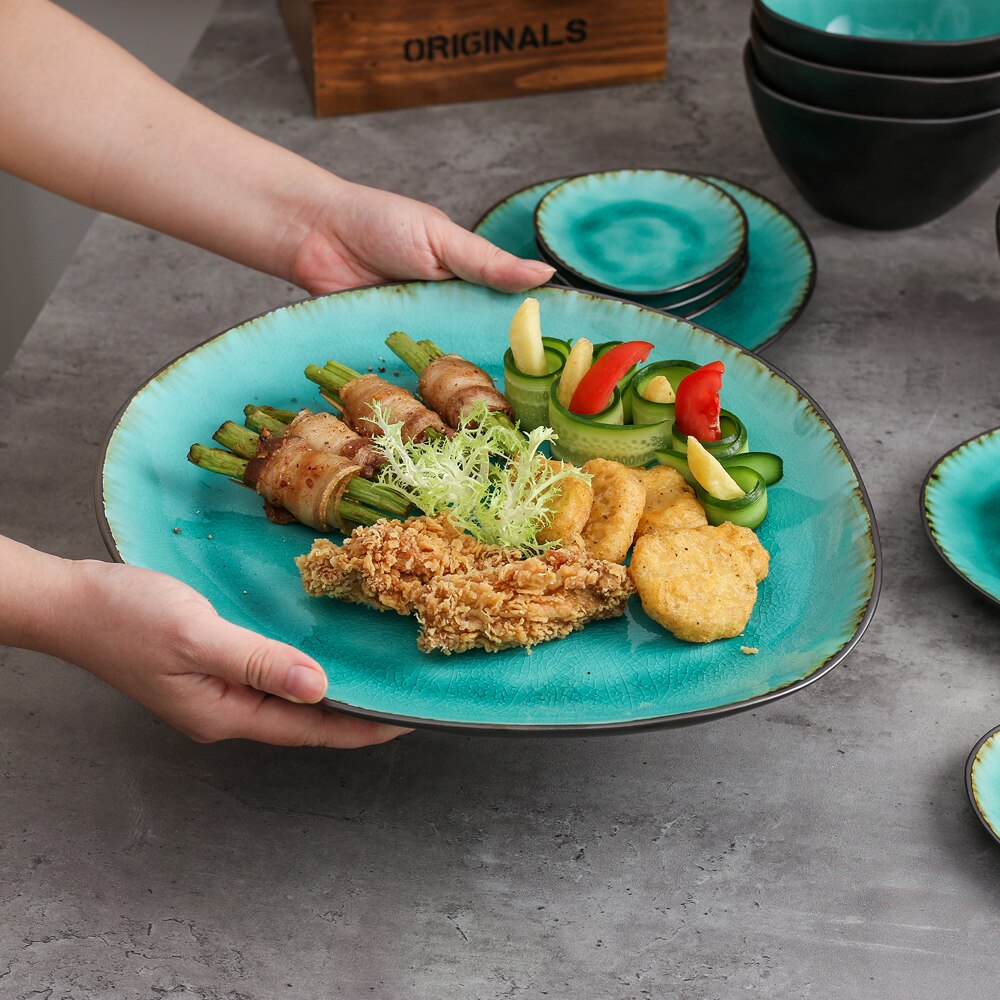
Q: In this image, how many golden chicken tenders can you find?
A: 2